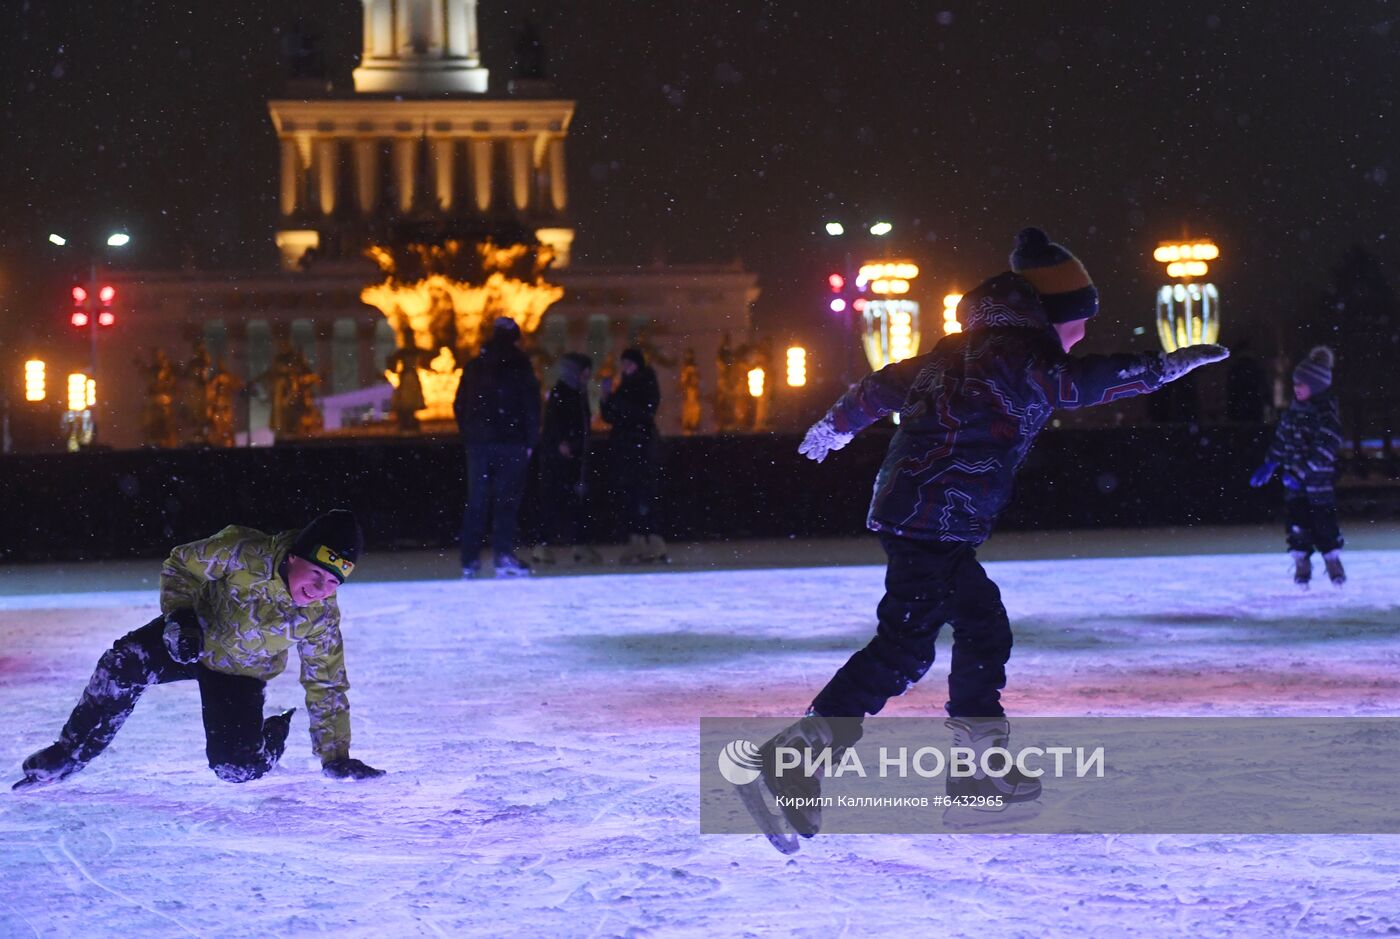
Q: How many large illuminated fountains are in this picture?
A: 1